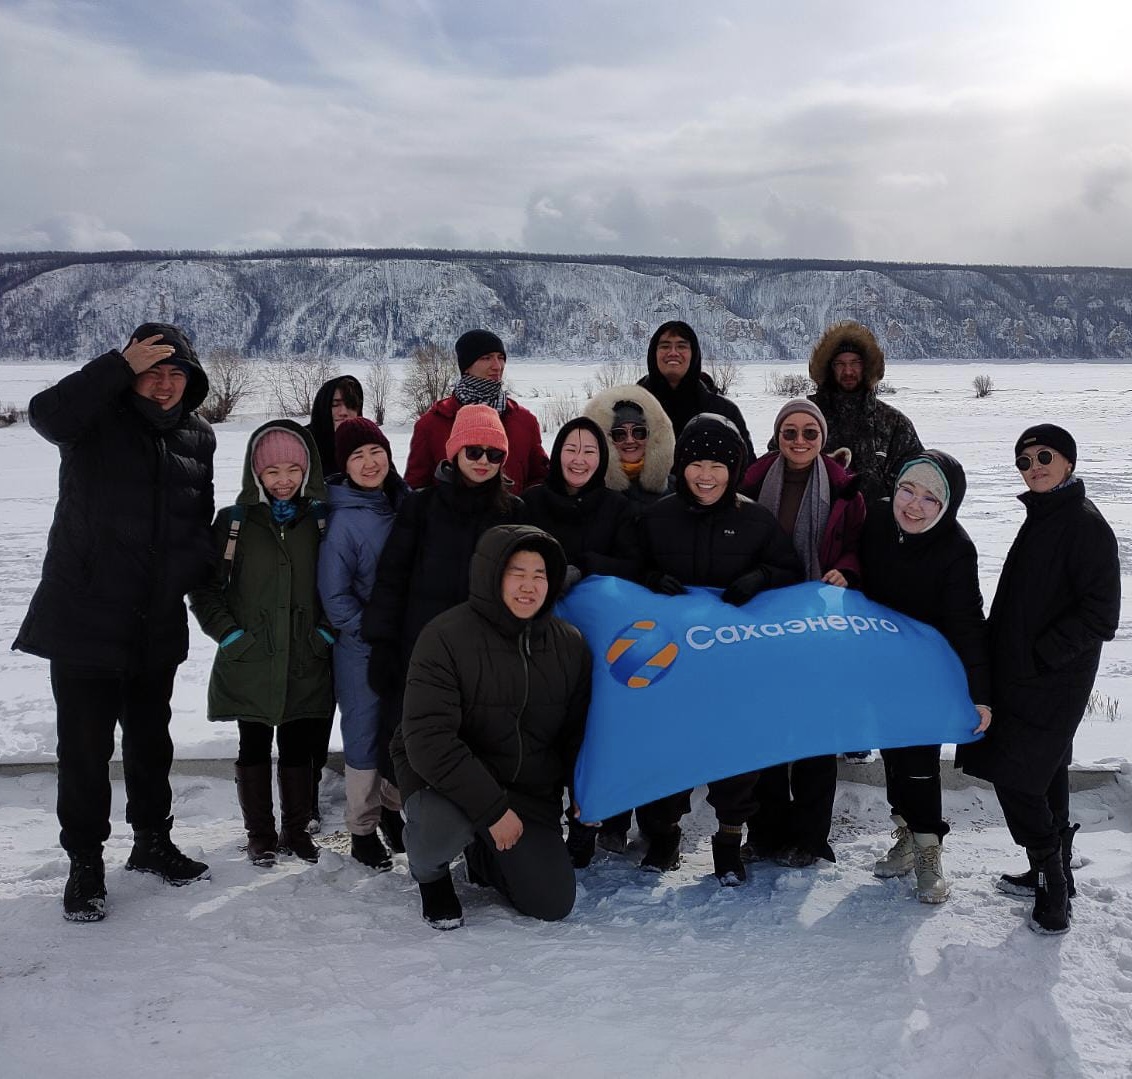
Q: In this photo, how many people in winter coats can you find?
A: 15